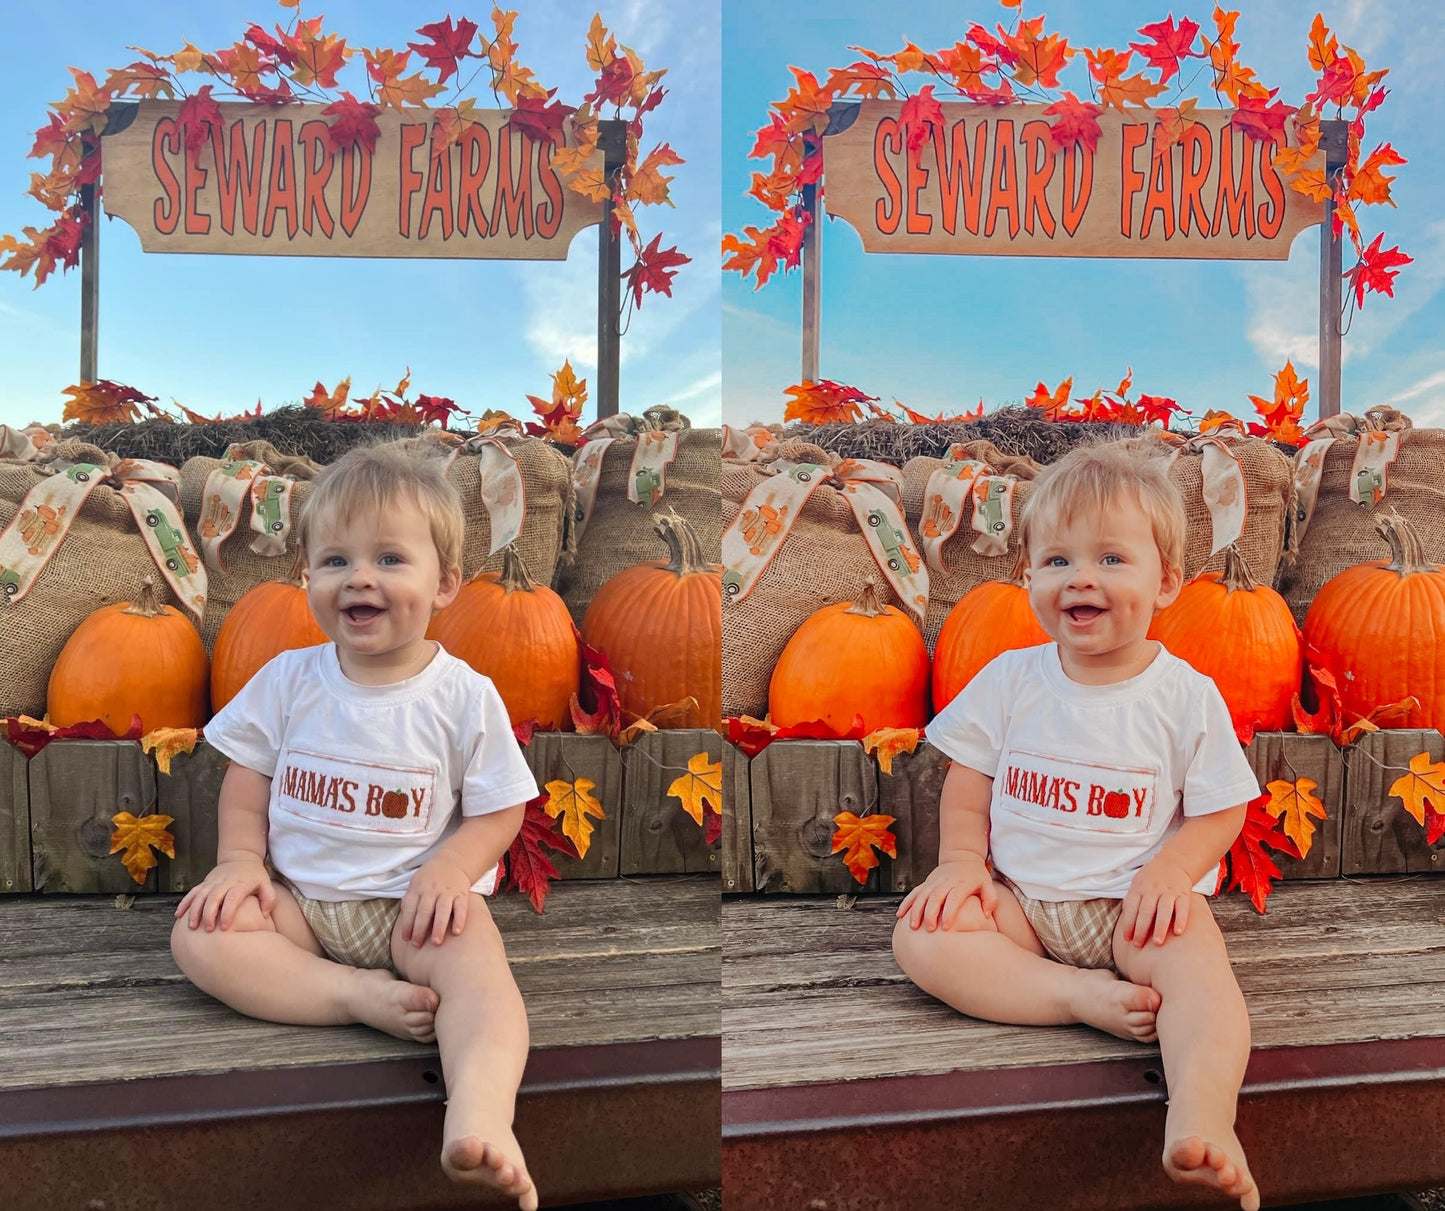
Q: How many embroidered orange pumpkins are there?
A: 2